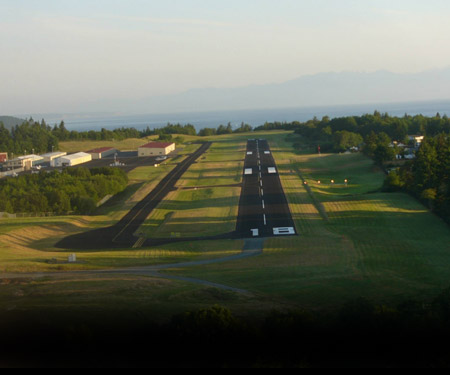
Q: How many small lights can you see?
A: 4